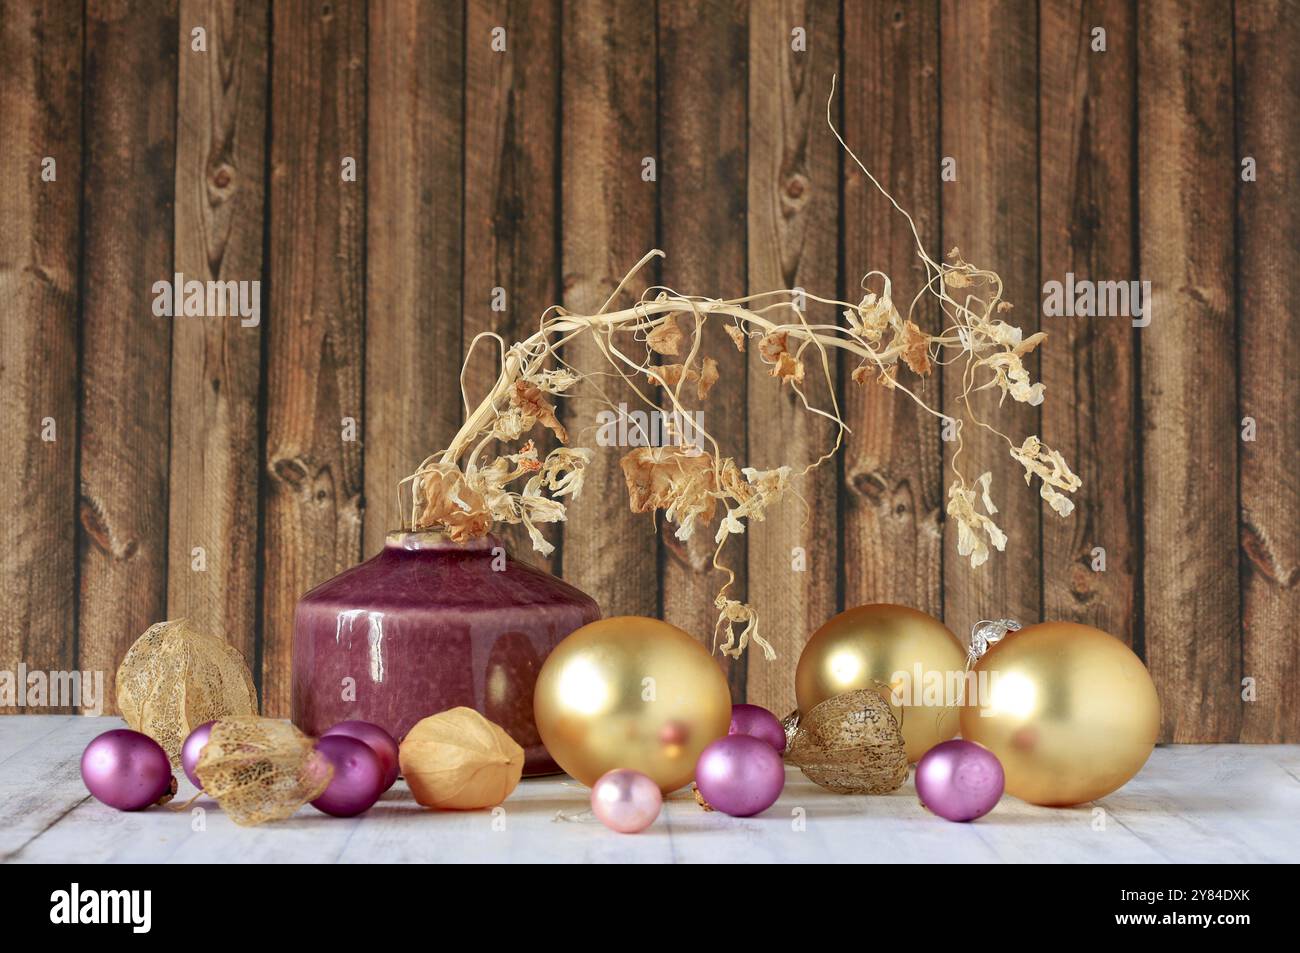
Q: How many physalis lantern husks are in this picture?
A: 4